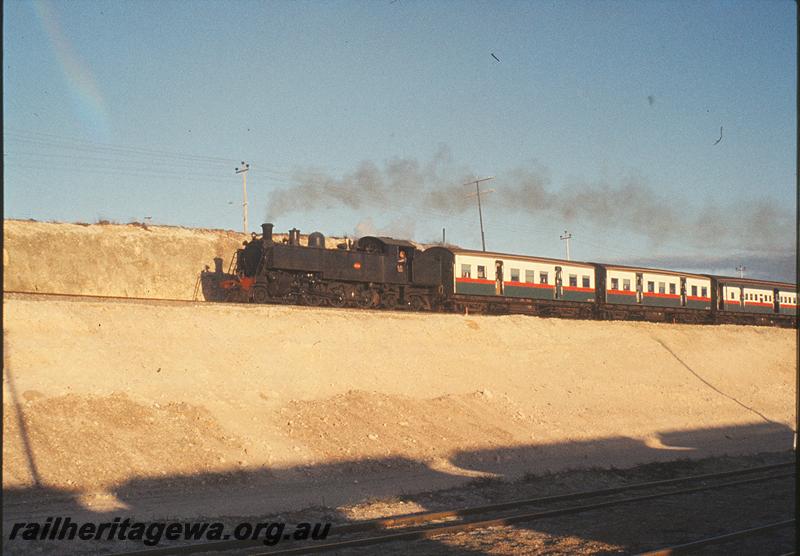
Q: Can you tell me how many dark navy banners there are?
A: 0